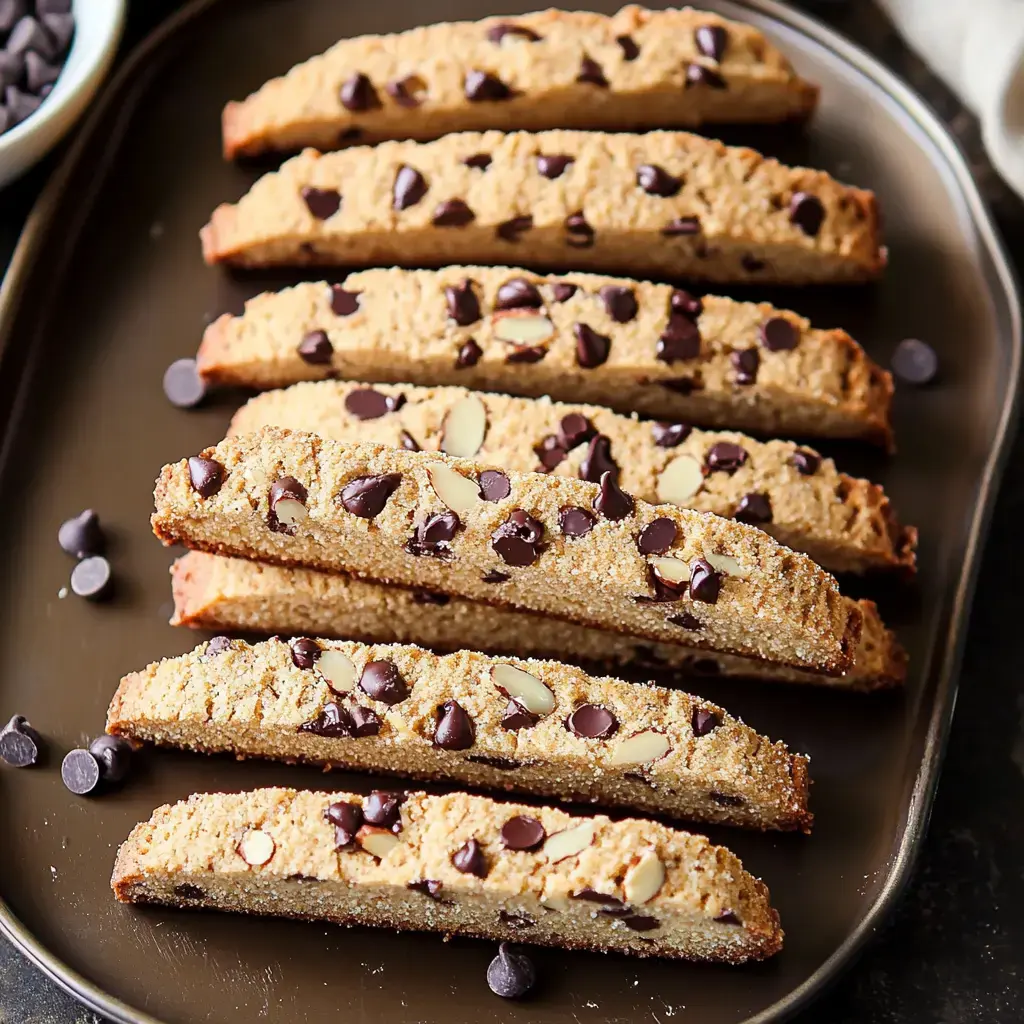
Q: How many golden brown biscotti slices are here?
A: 8